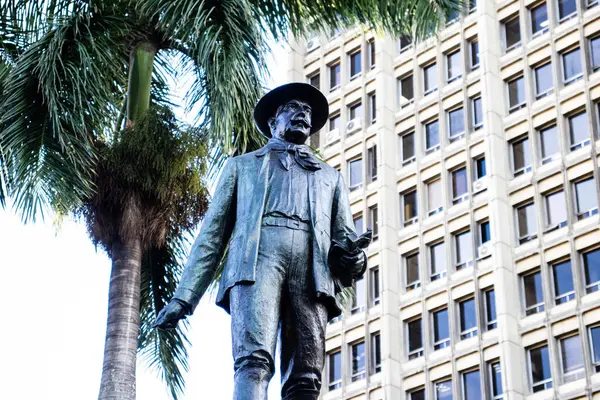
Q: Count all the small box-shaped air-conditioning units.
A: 5